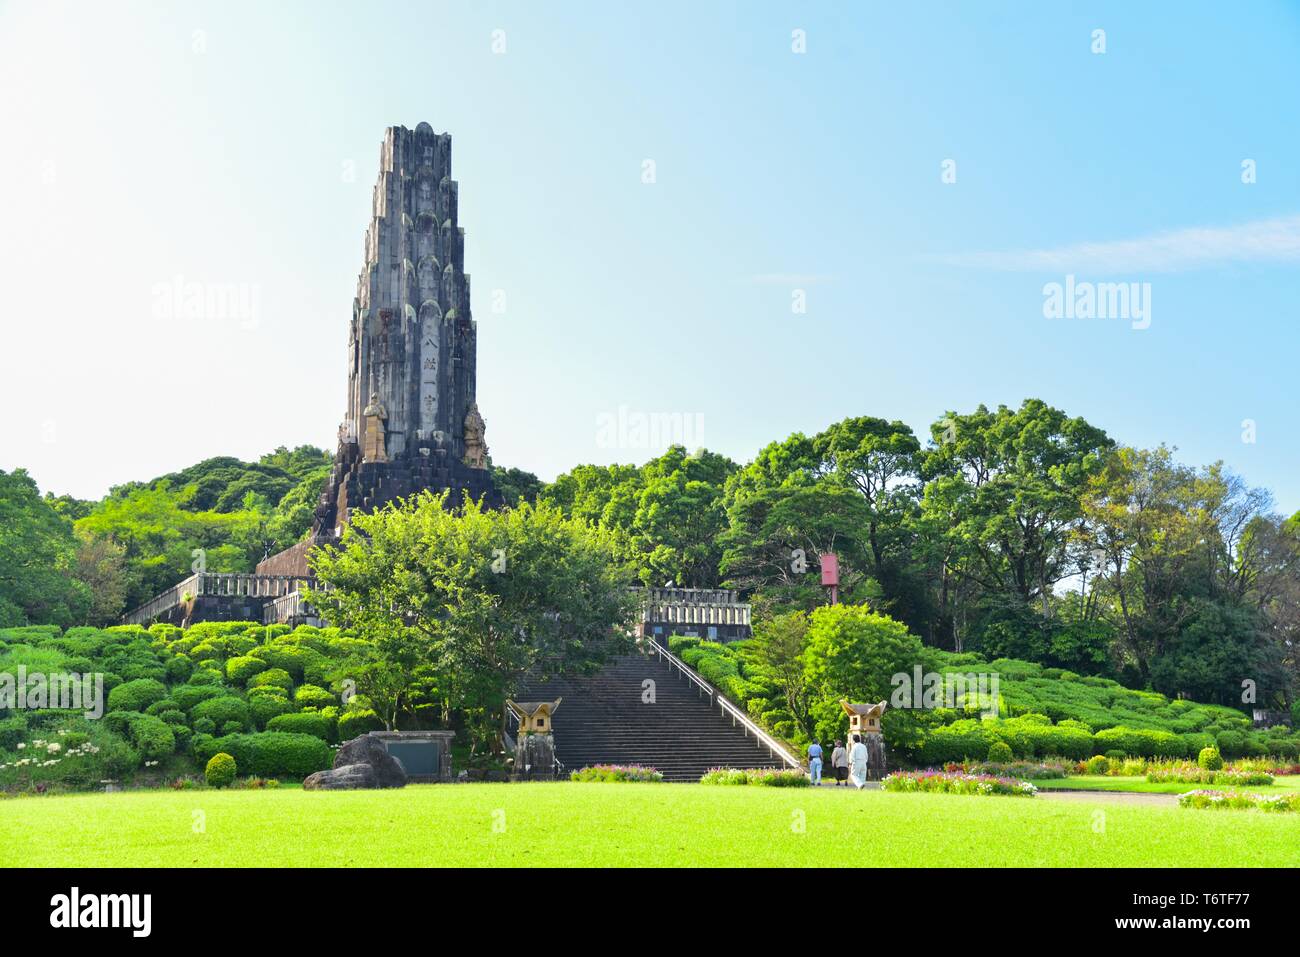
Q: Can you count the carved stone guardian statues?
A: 2